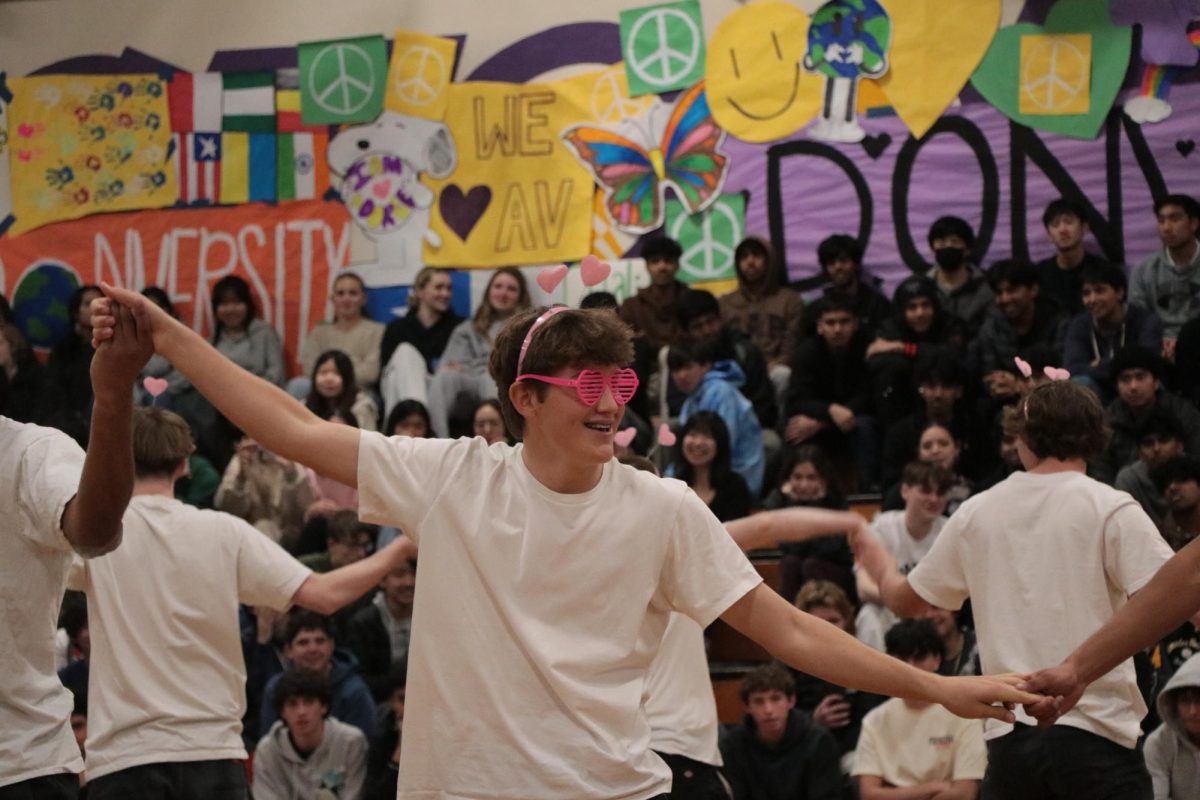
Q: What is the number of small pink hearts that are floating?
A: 7